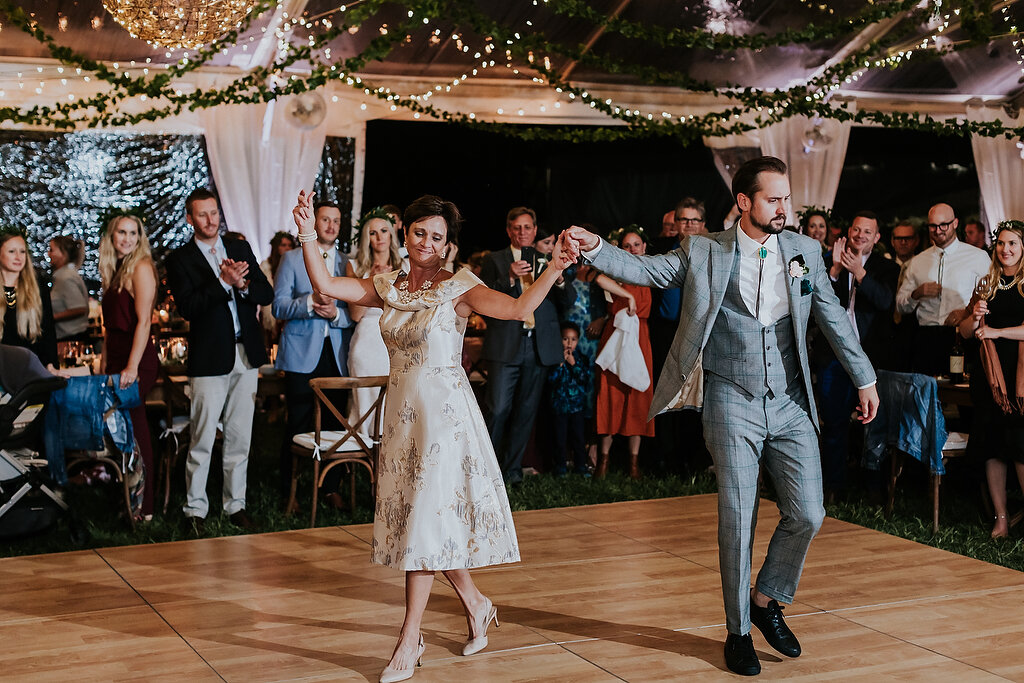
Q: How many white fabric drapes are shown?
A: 3